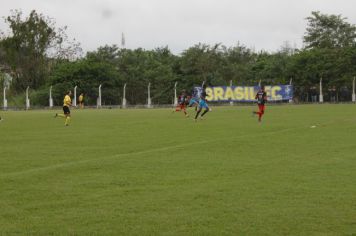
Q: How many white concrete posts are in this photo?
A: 14